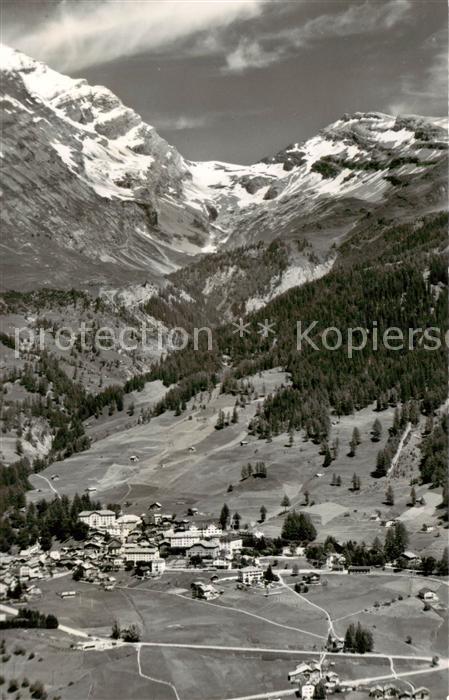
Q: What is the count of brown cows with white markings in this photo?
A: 0